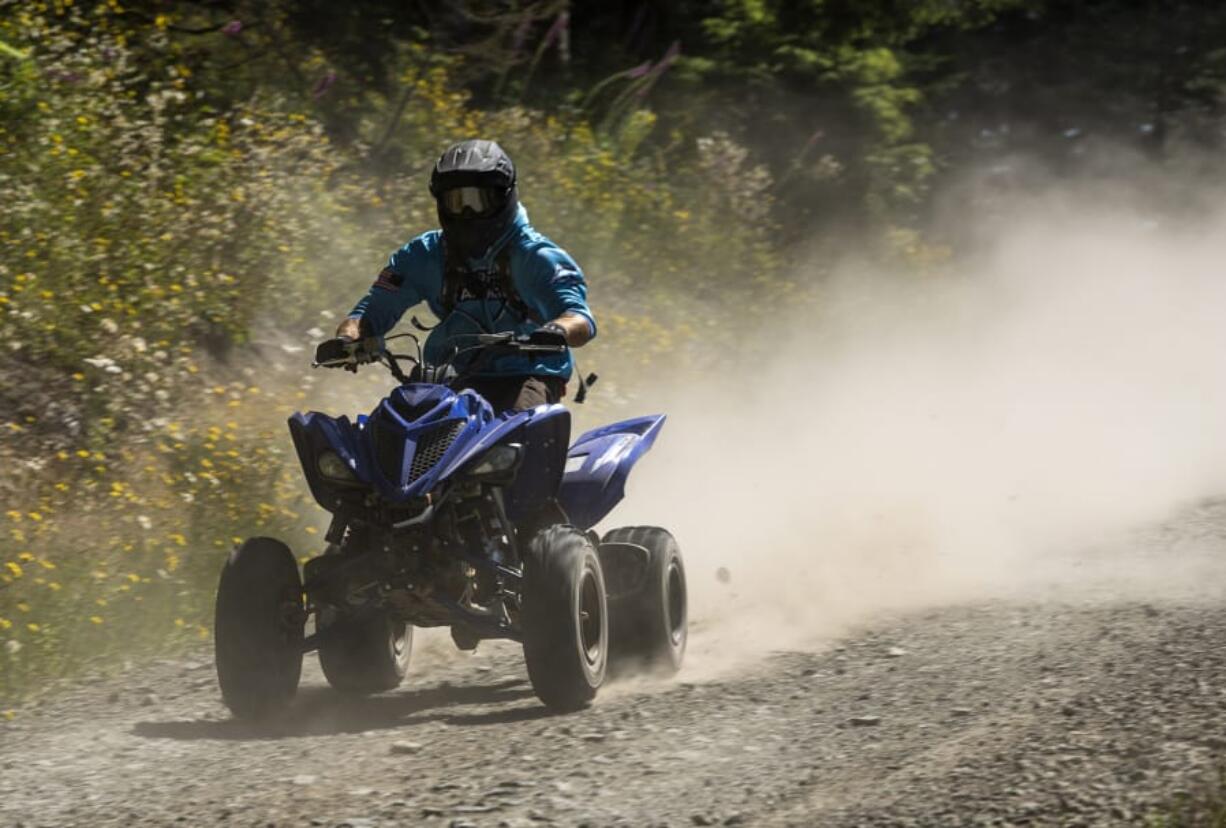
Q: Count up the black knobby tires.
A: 4